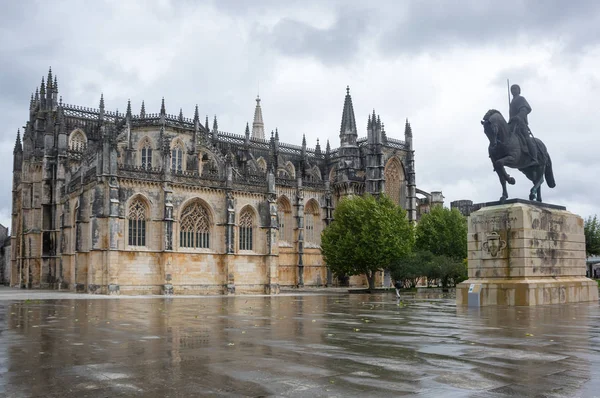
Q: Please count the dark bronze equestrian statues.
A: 1